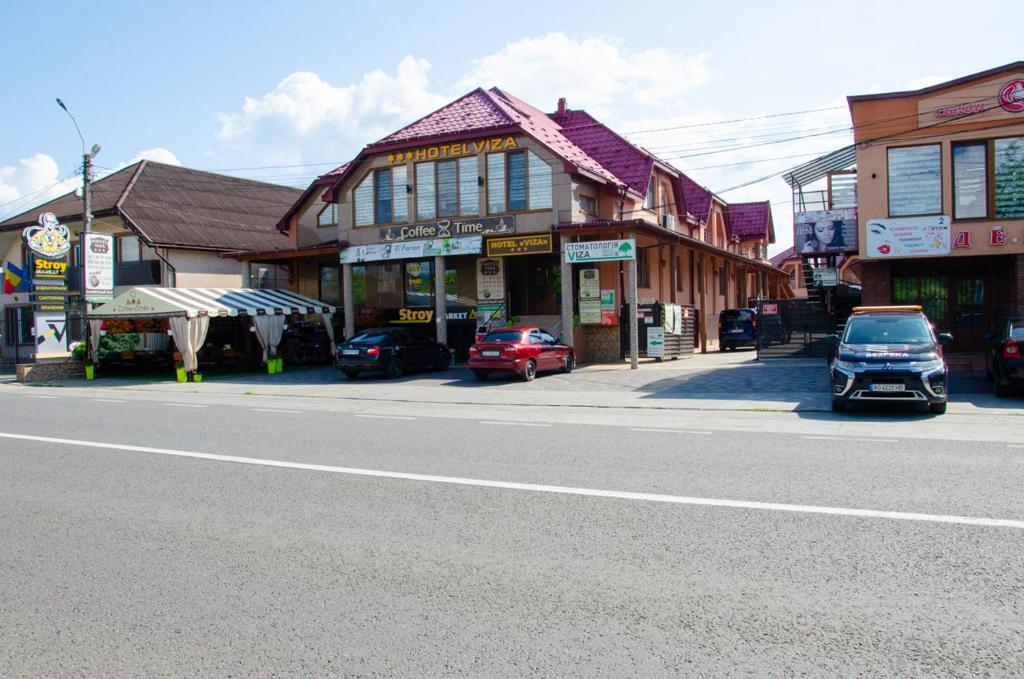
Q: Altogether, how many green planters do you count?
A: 5